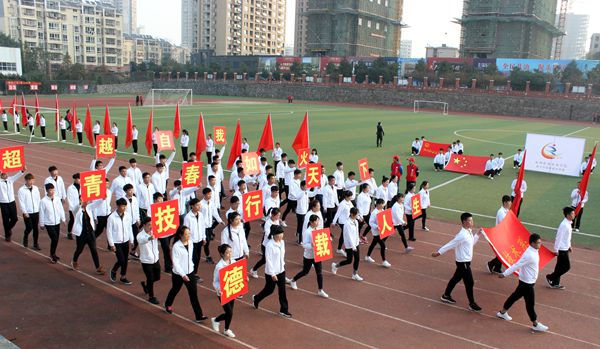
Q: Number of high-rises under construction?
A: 2